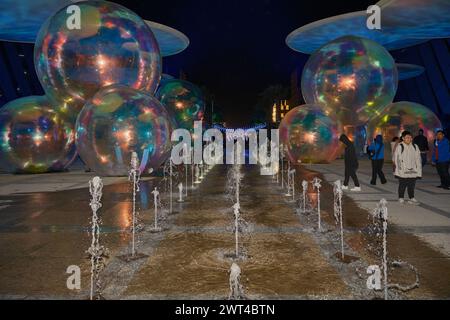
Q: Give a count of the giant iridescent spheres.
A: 7